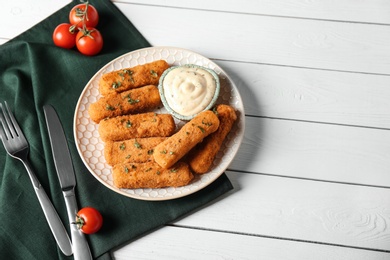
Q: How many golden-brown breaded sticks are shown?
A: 7